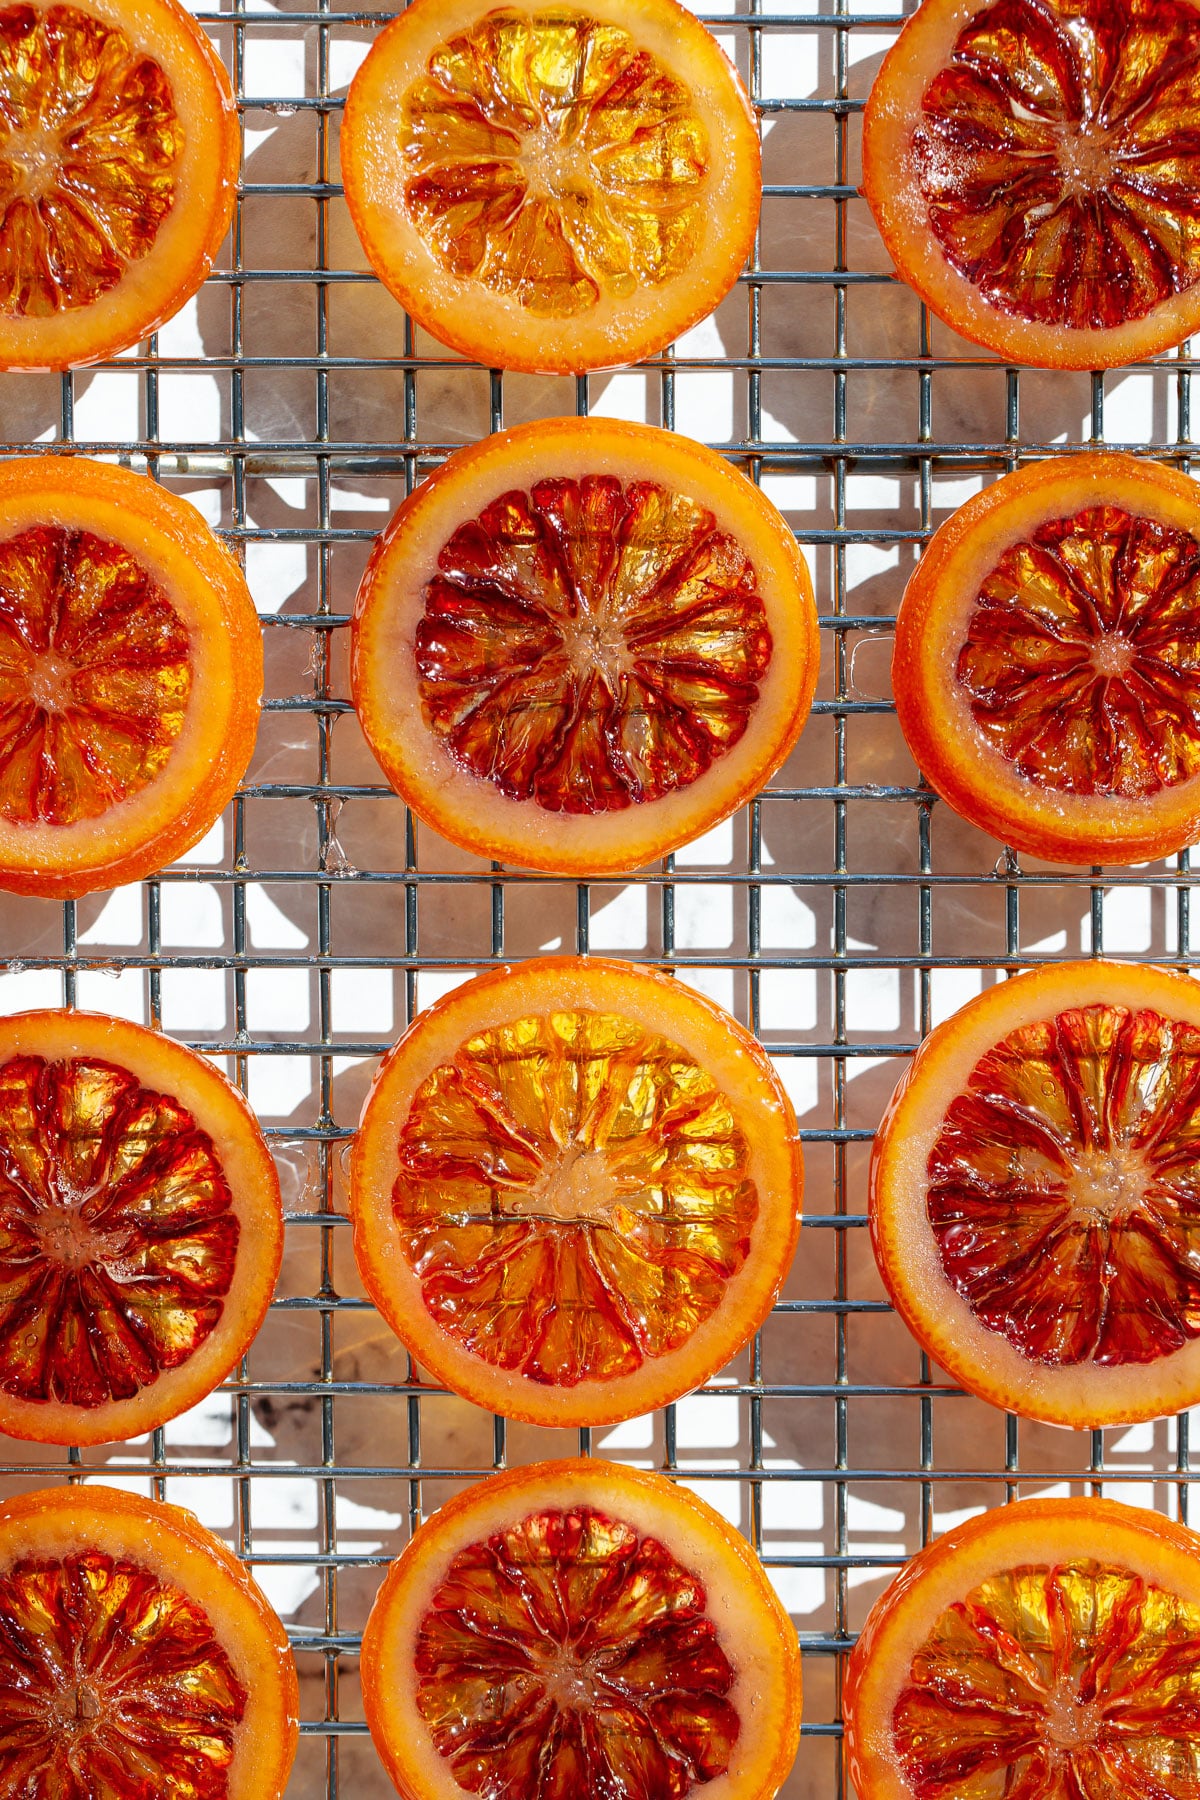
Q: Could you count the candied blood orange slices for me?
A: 12